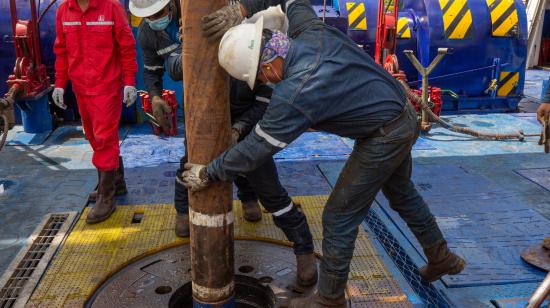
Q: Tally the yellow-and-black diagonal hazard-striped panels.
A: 5